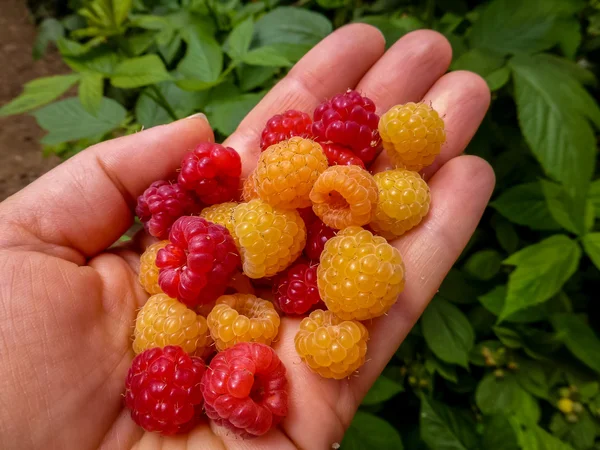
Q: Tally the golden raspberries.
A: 12